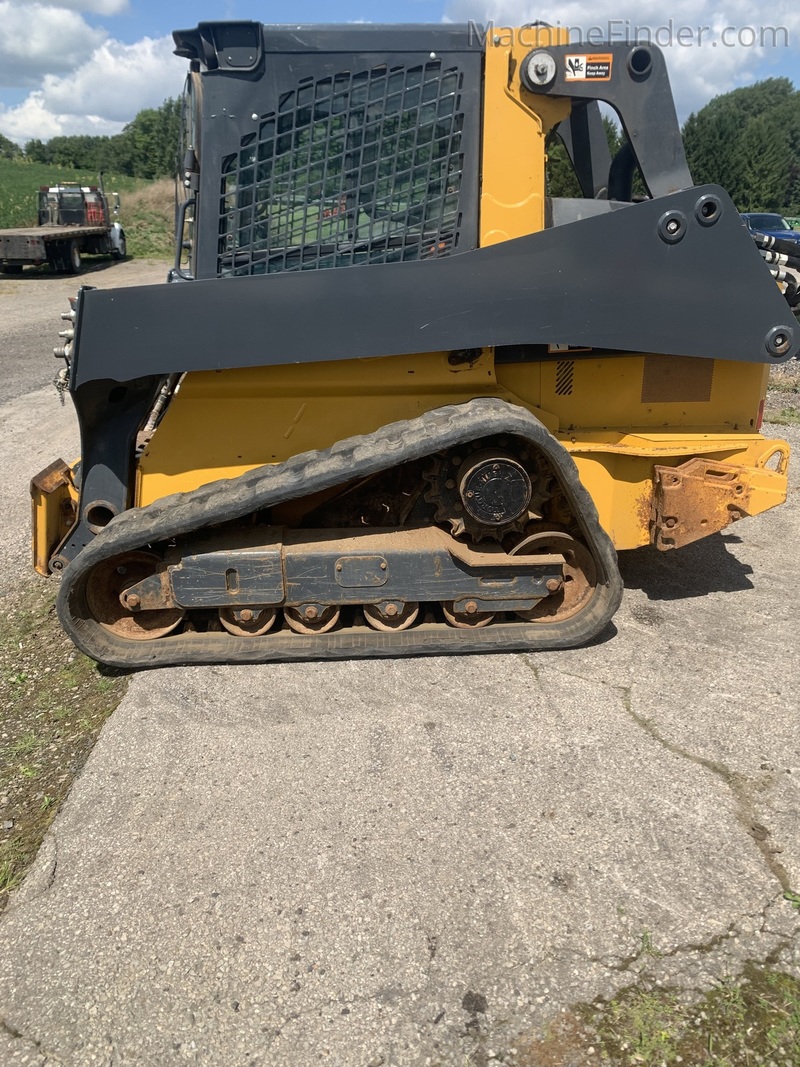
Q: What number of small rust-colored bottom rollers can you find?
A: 4